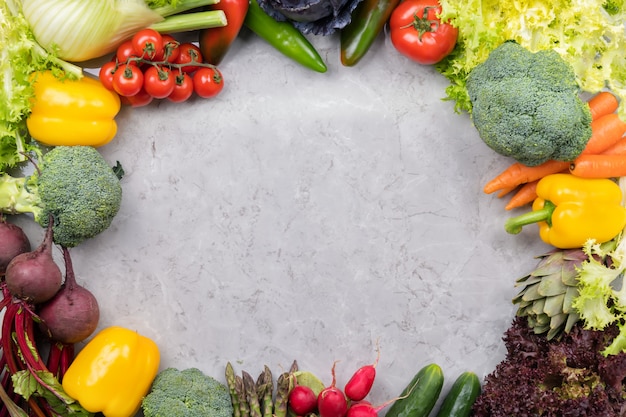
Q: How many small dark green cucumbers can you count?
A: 2